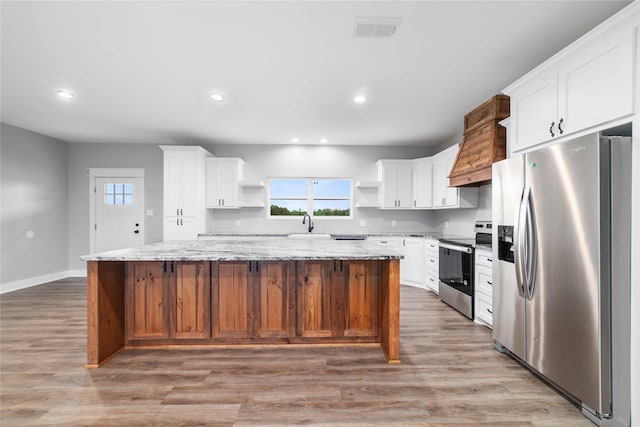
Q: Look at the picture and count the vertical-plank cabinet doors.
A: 6